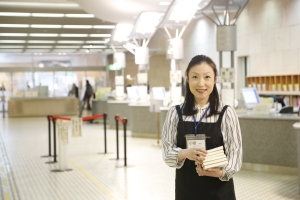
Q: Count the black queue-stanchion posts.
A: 5